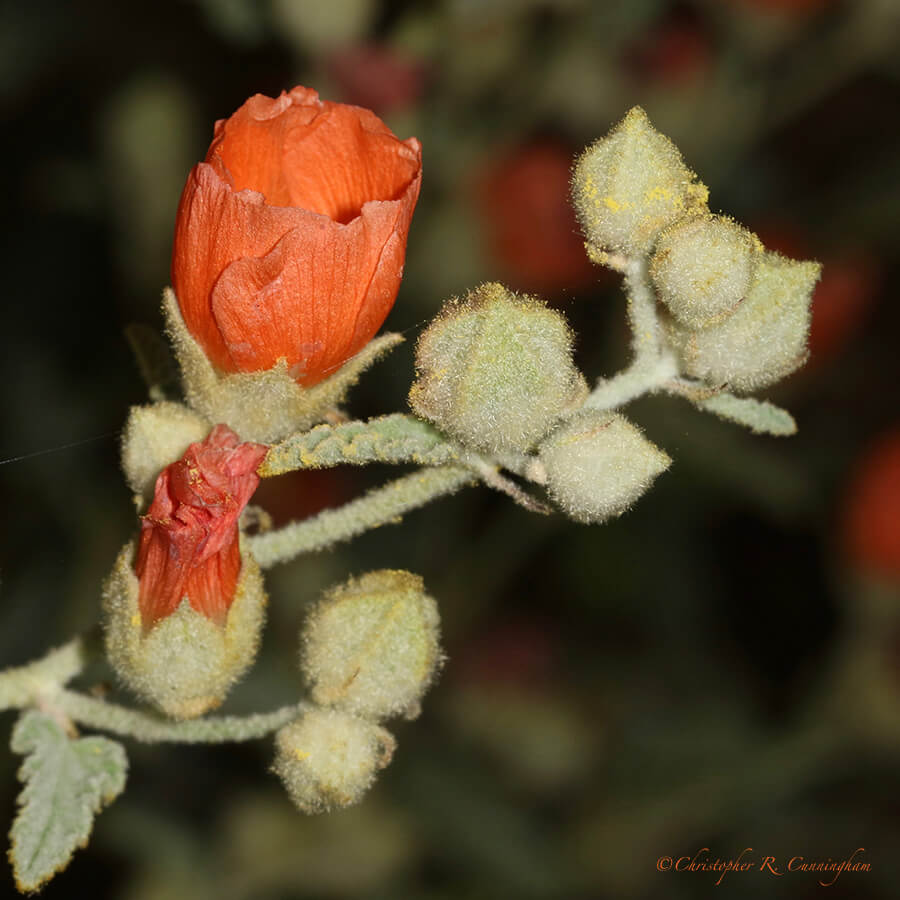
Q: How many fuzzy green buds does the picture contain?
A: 8